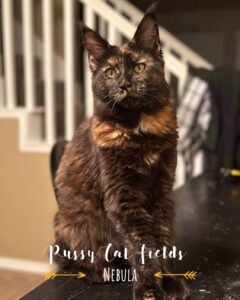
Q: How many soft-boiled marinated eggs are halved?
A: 0